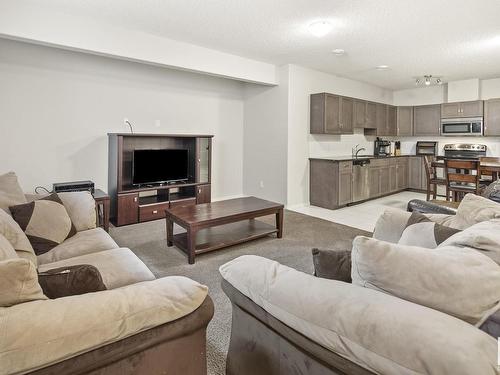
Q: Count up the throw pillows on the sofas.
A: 4